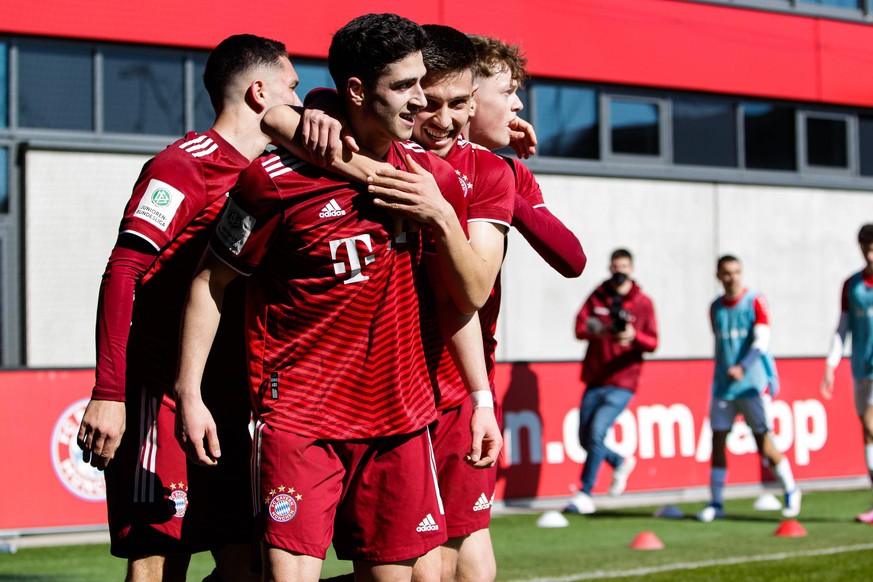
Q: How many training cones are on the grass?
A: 5